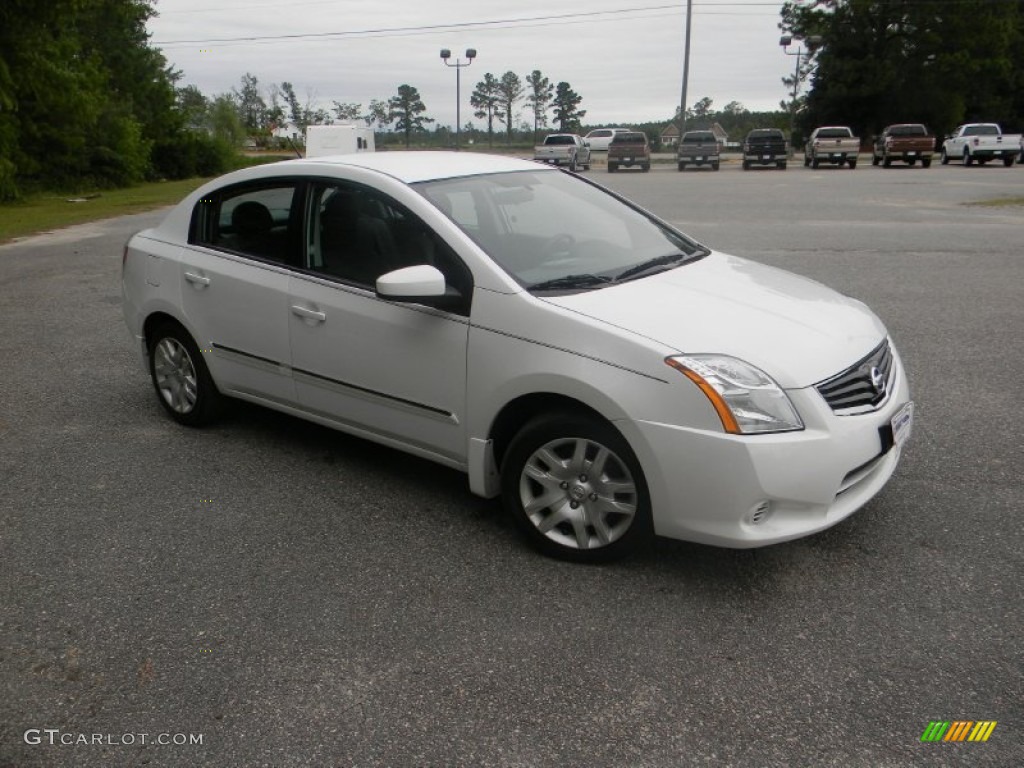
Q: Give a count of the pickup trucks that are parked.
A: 7